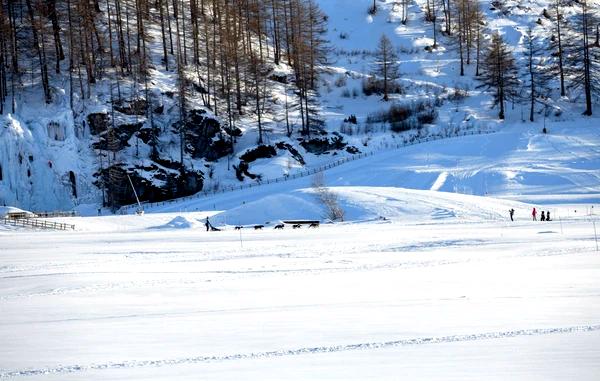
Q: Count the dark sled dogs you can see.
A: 5